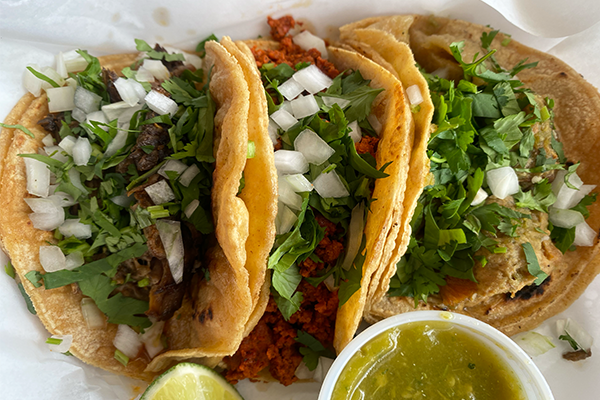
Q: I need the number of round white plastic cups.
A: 1